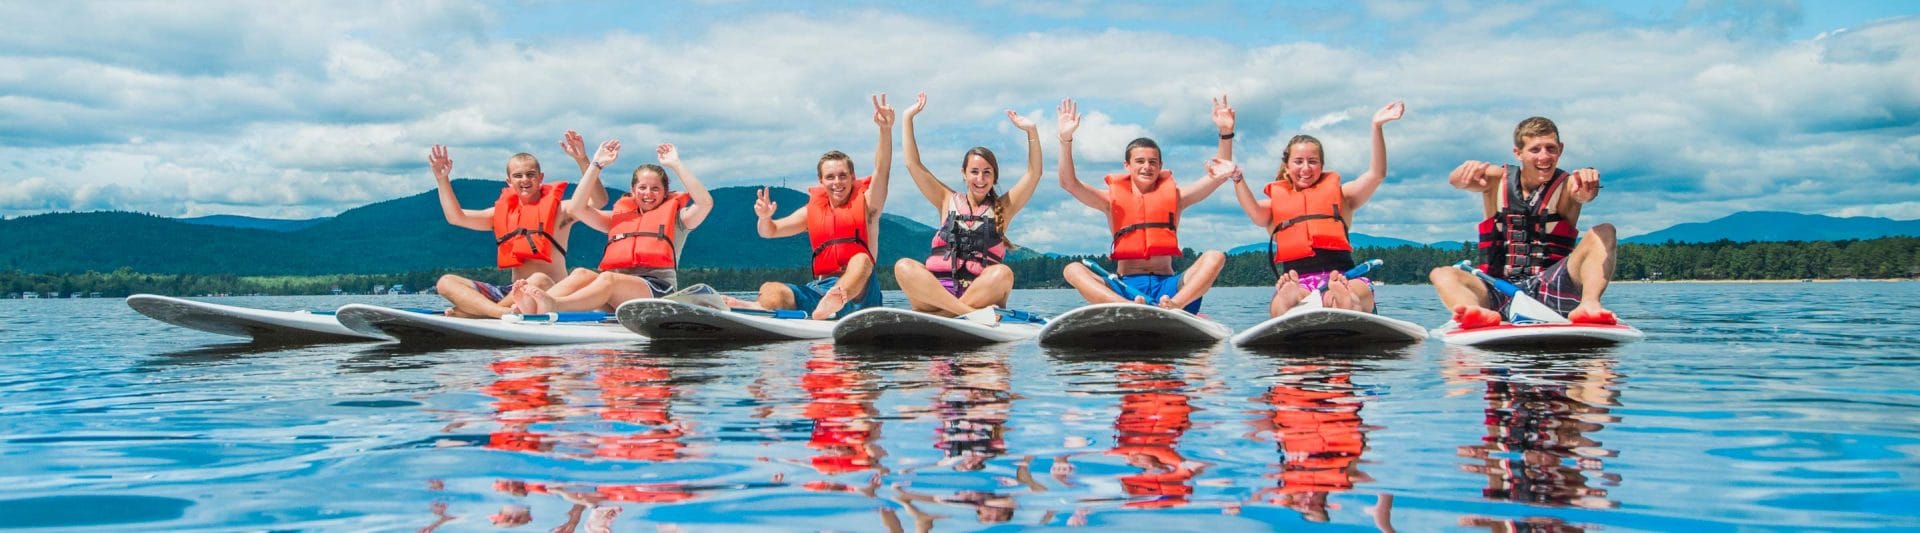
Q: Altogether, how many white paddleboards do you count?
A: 7